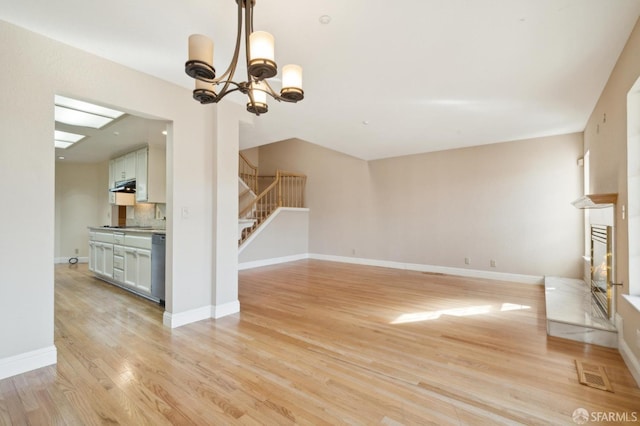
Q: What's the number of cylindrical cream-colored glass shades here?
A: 5